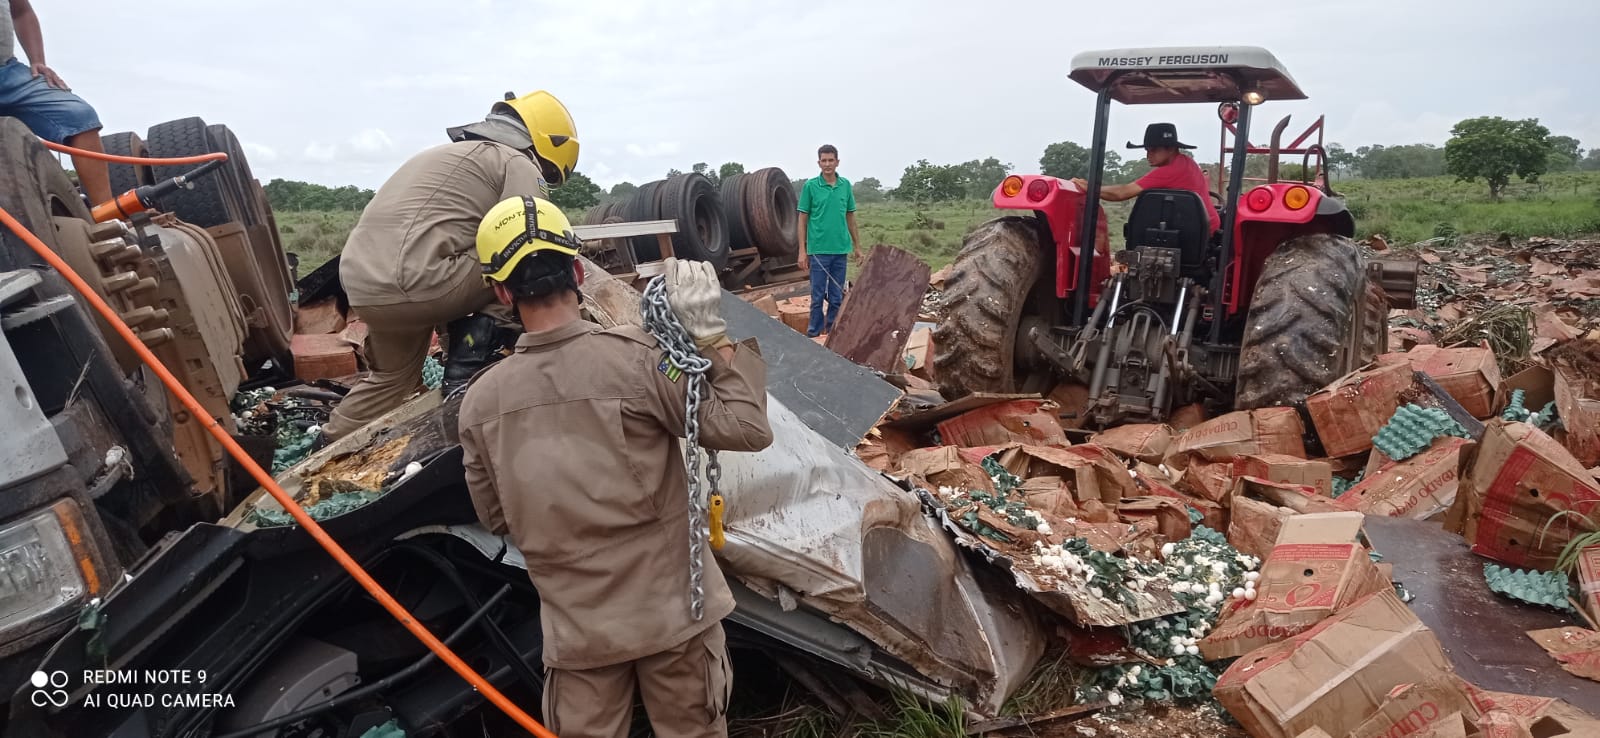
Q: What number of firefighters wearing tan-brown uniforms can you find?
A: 2